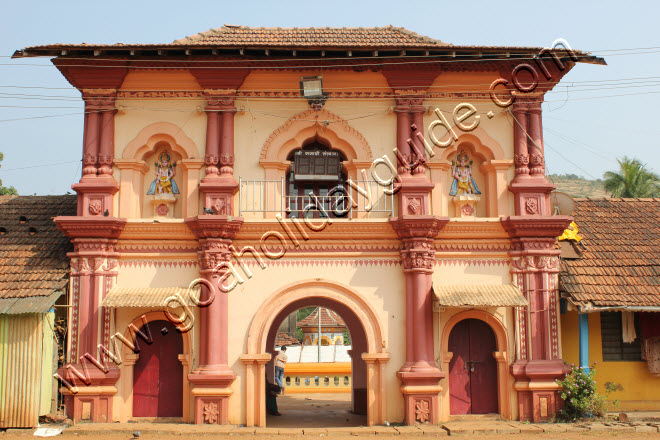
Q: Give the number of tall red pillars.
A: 4